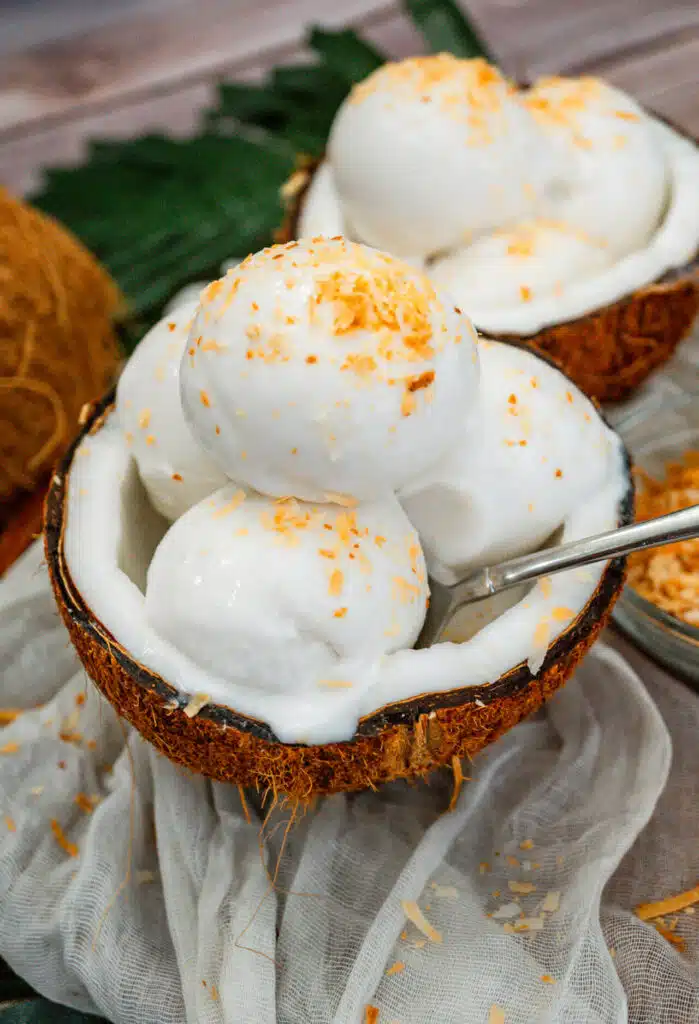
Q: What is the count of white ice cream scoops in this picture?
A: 7